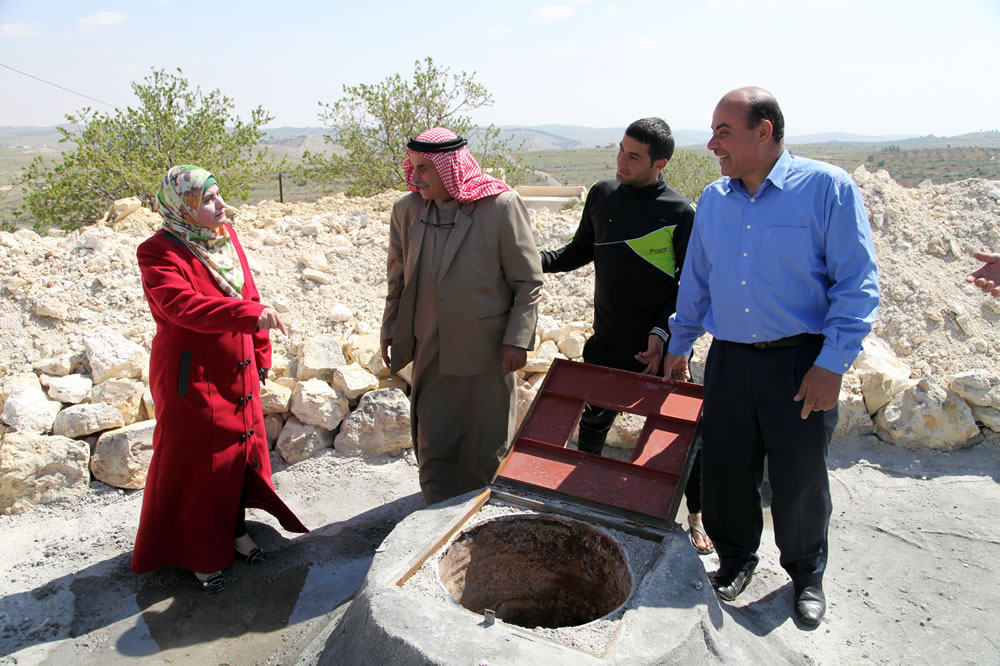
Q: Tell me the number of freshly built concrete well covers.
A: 1